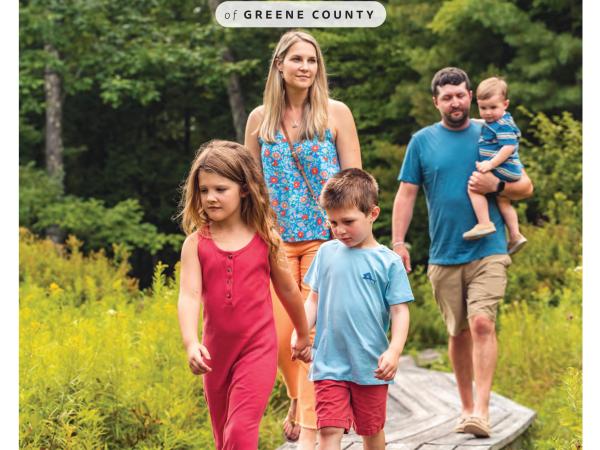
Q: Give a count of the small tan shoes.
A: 2